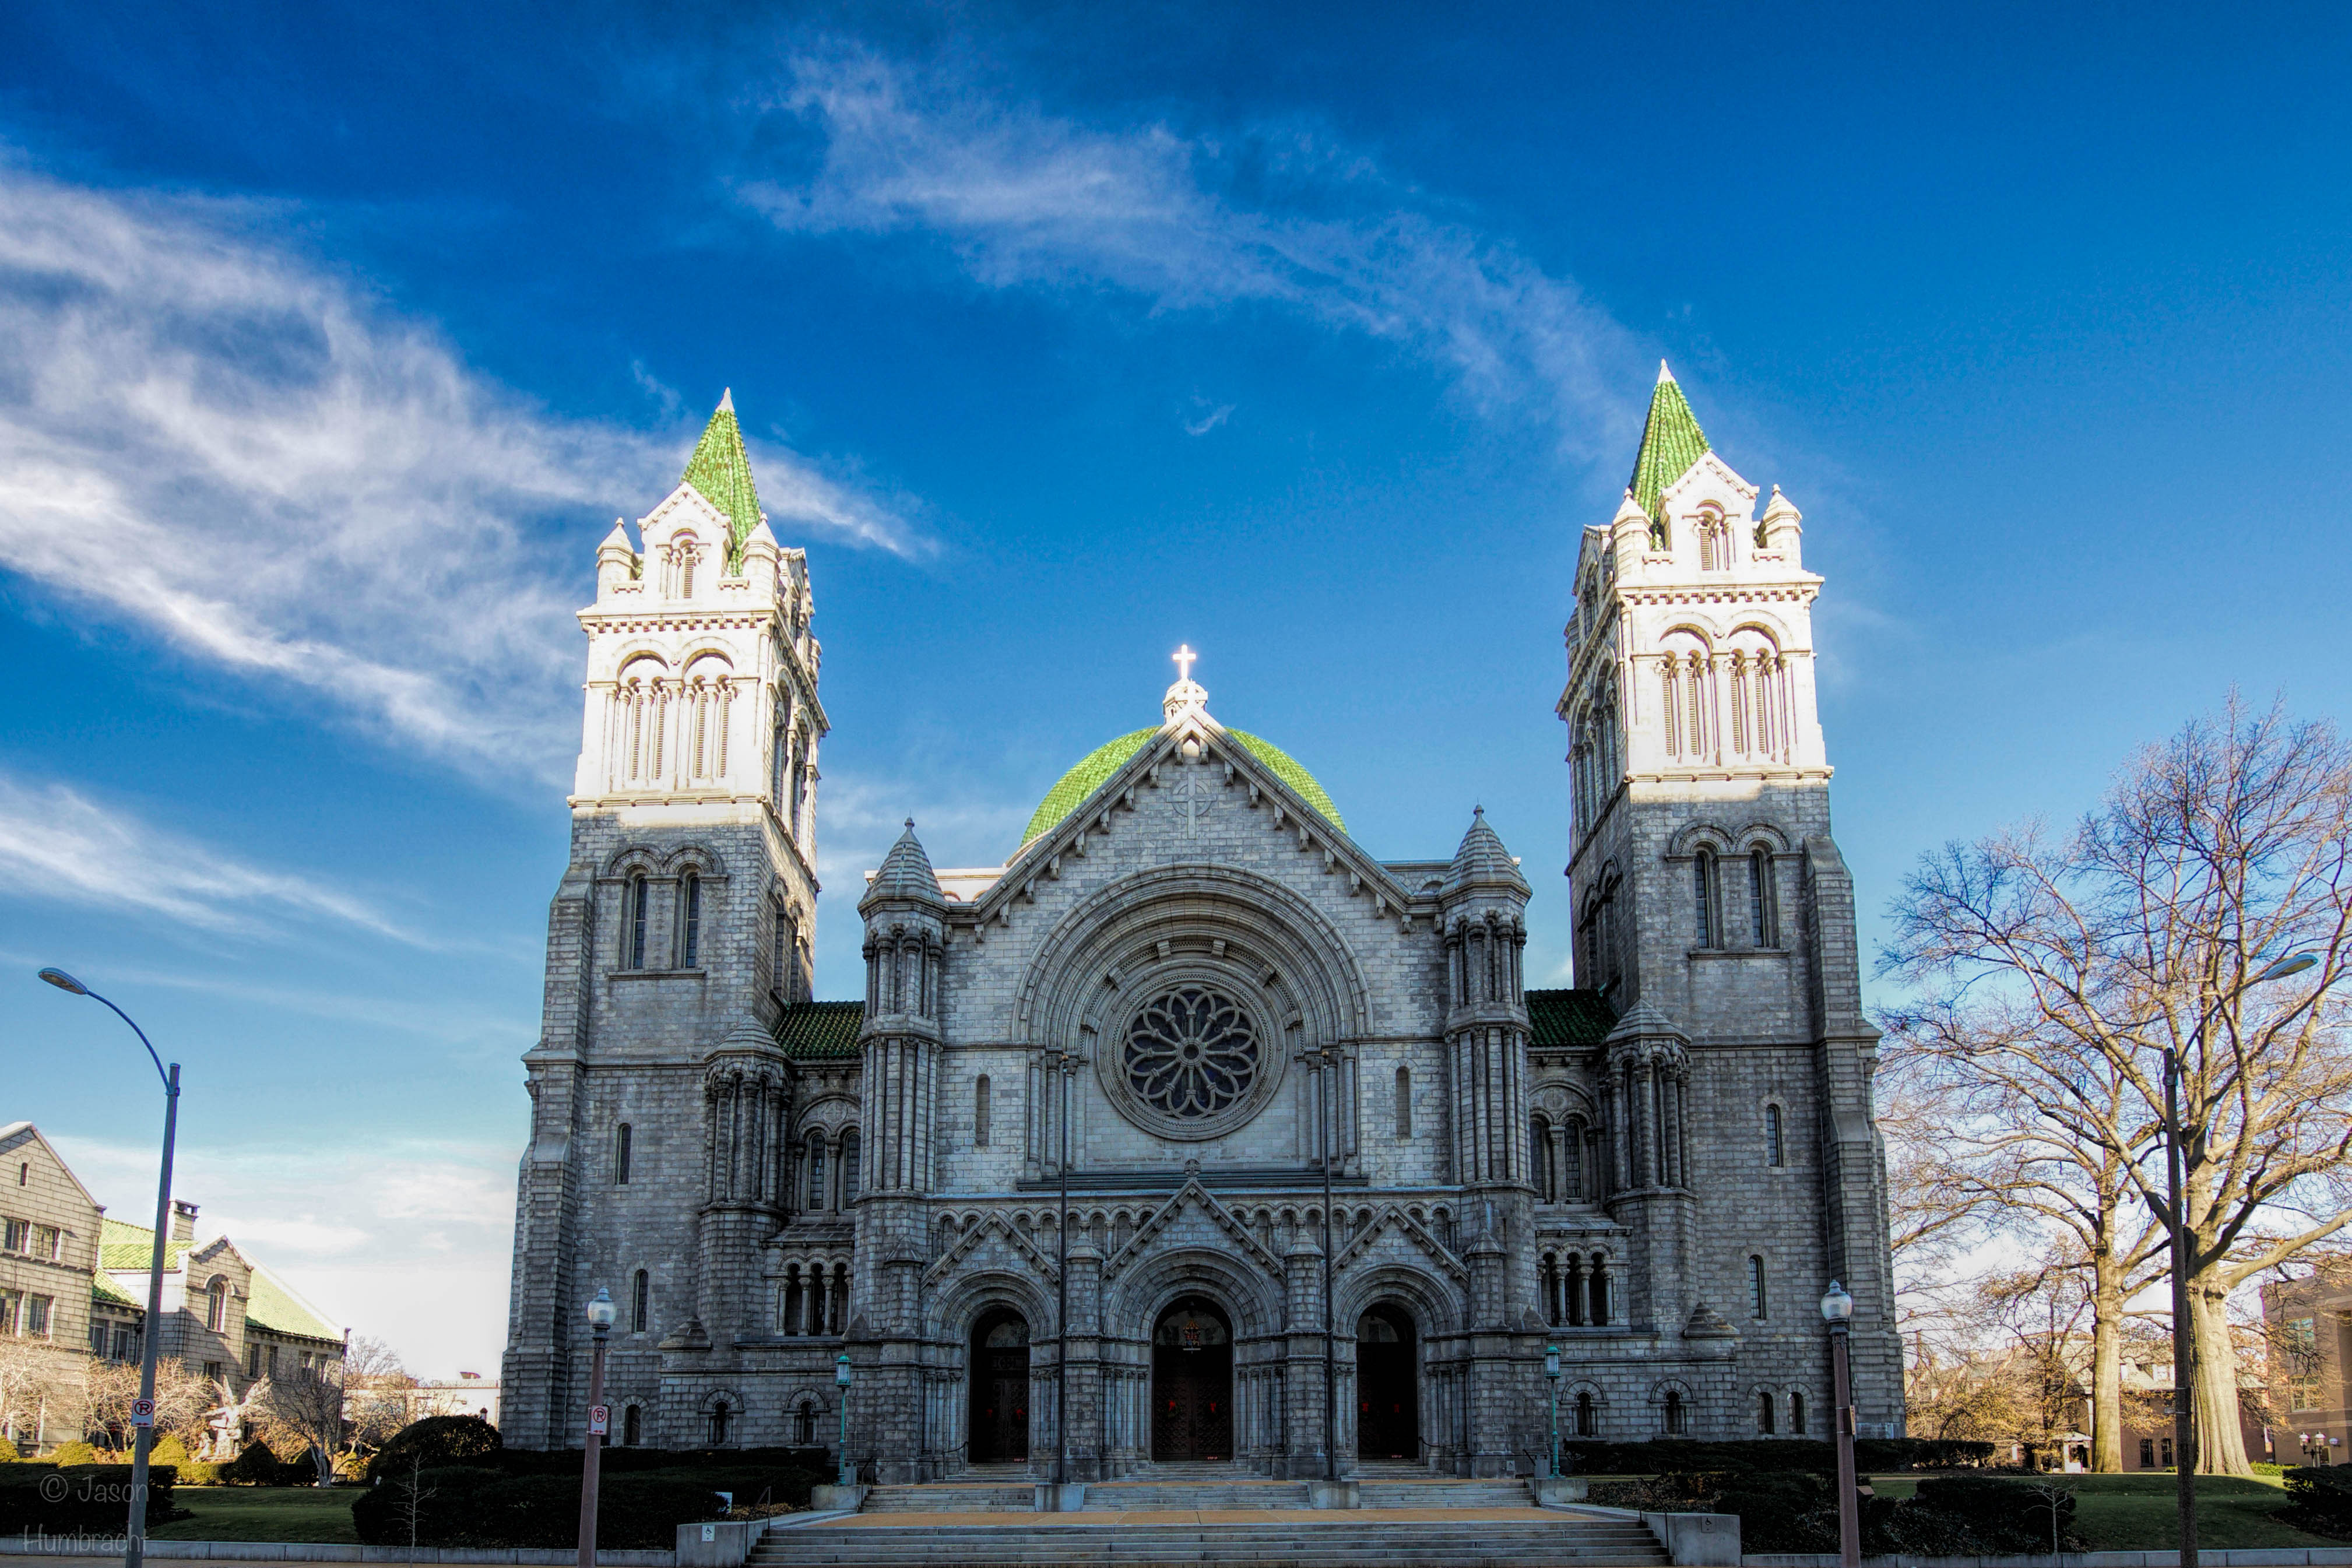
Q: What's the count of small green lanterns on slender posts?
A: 2